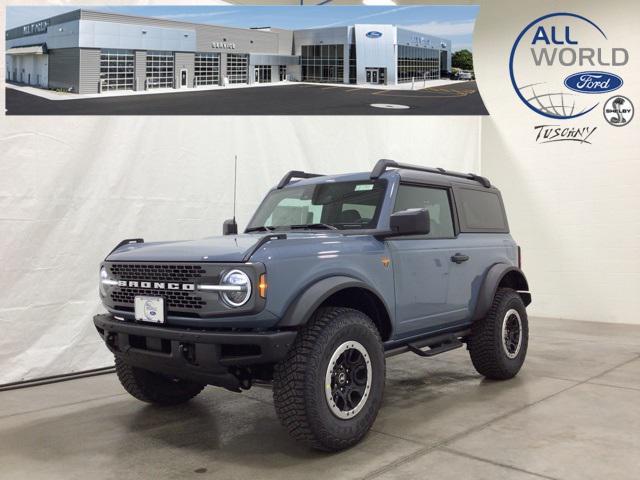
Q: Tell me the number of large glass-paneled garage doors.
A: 4